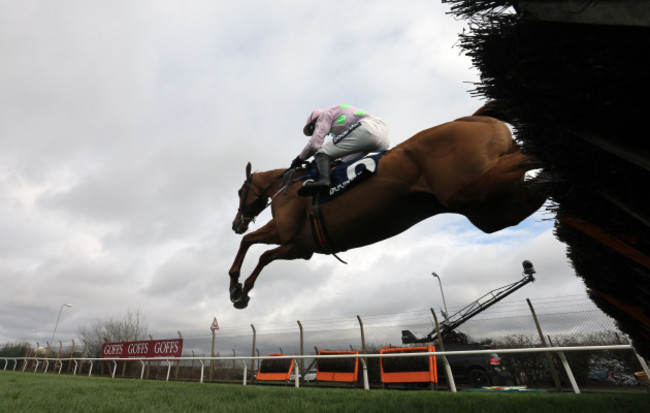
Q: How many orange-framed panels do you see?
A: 3